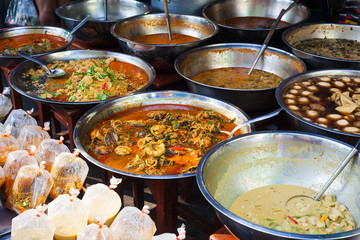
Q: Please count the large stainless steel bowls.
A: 10